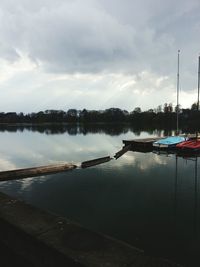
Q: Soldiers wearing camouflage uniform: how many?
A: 0